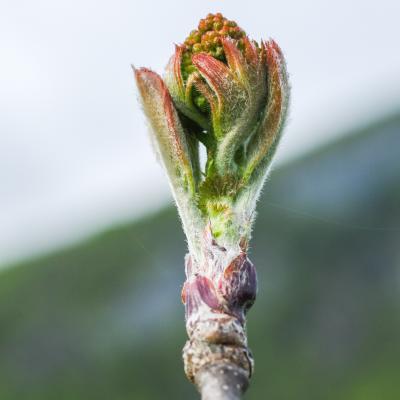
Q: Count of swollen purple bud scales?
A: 2